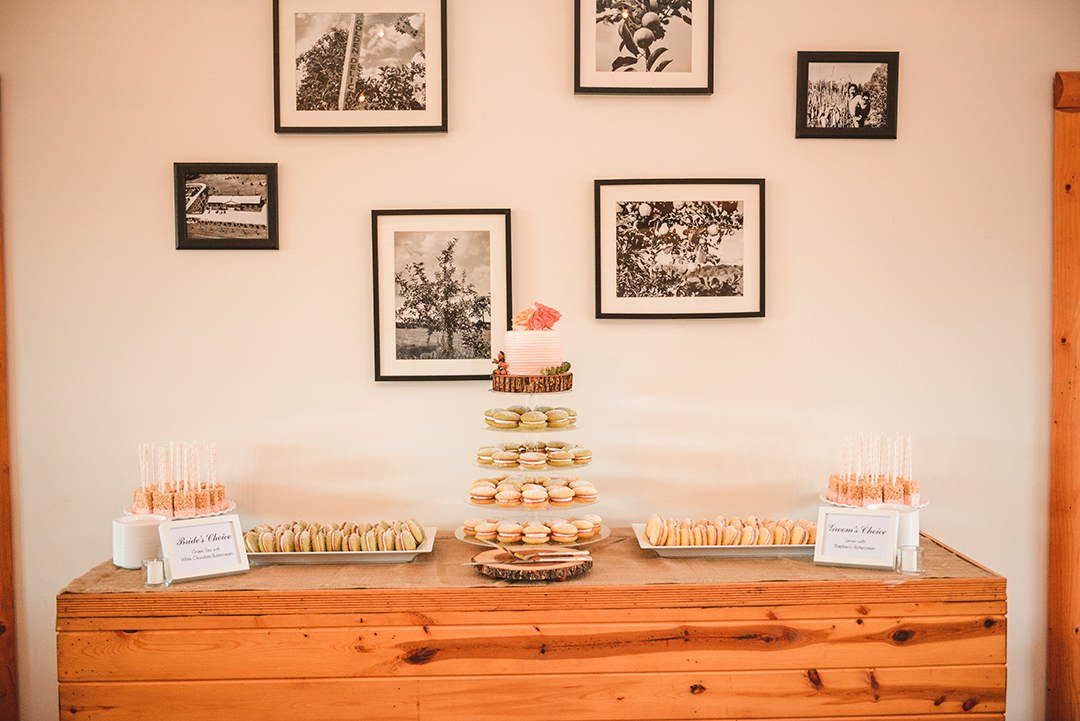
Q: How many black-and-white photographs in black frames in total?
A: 6